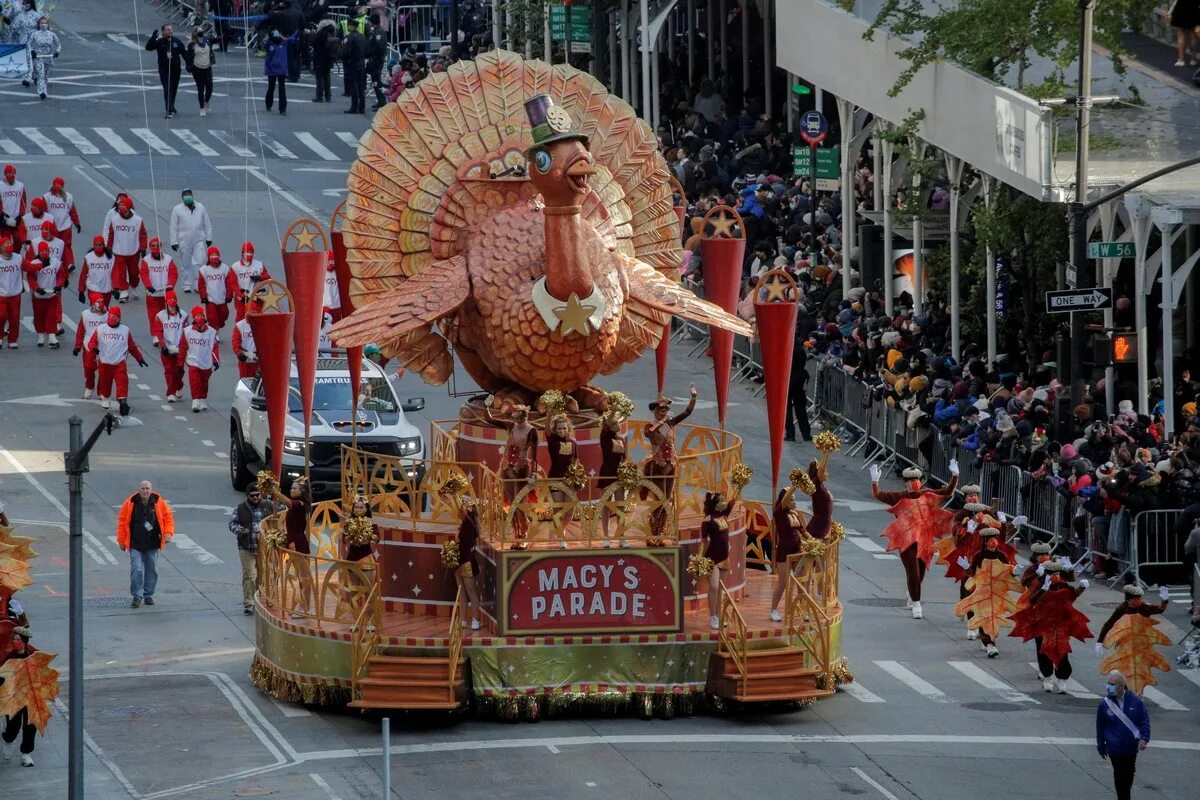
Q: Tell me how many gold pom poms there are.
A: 15